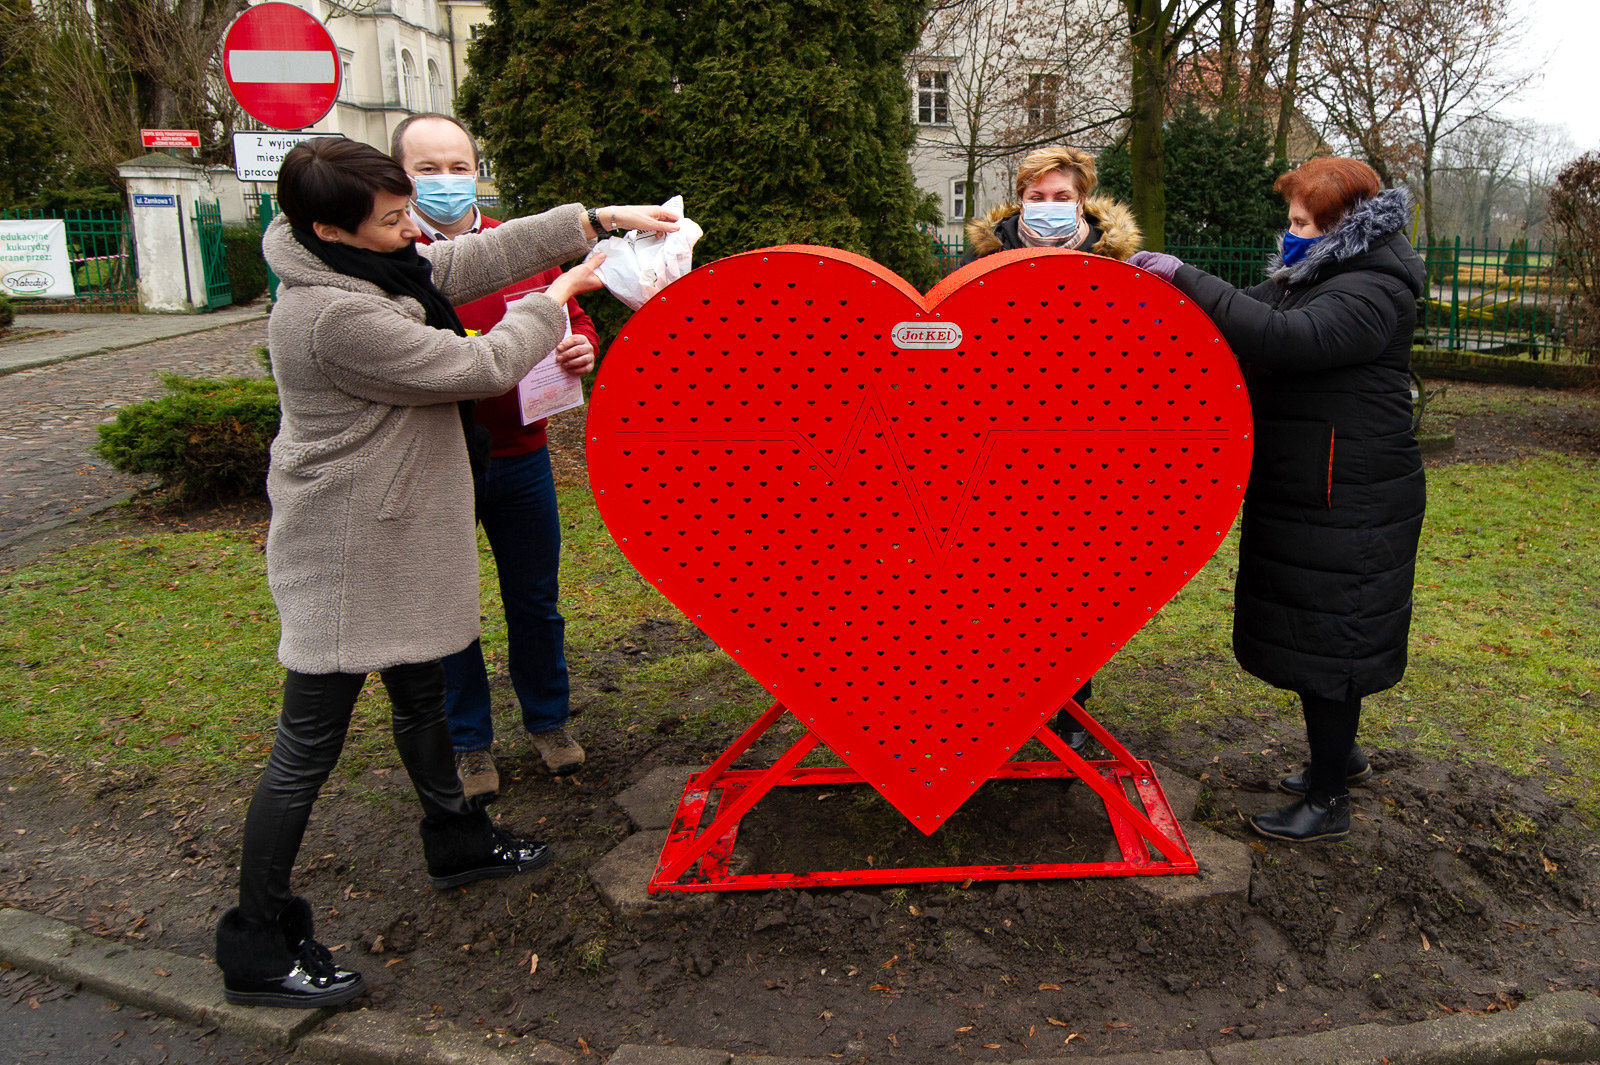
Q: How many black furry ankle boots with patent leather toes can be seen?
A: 2